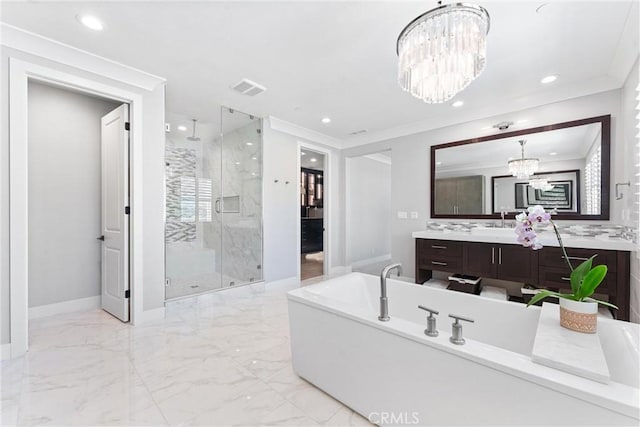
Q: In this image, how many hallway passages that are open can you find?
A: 3